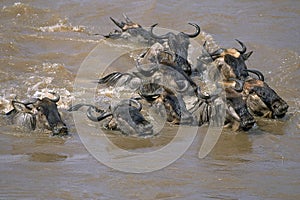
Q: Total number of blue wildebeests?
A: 9